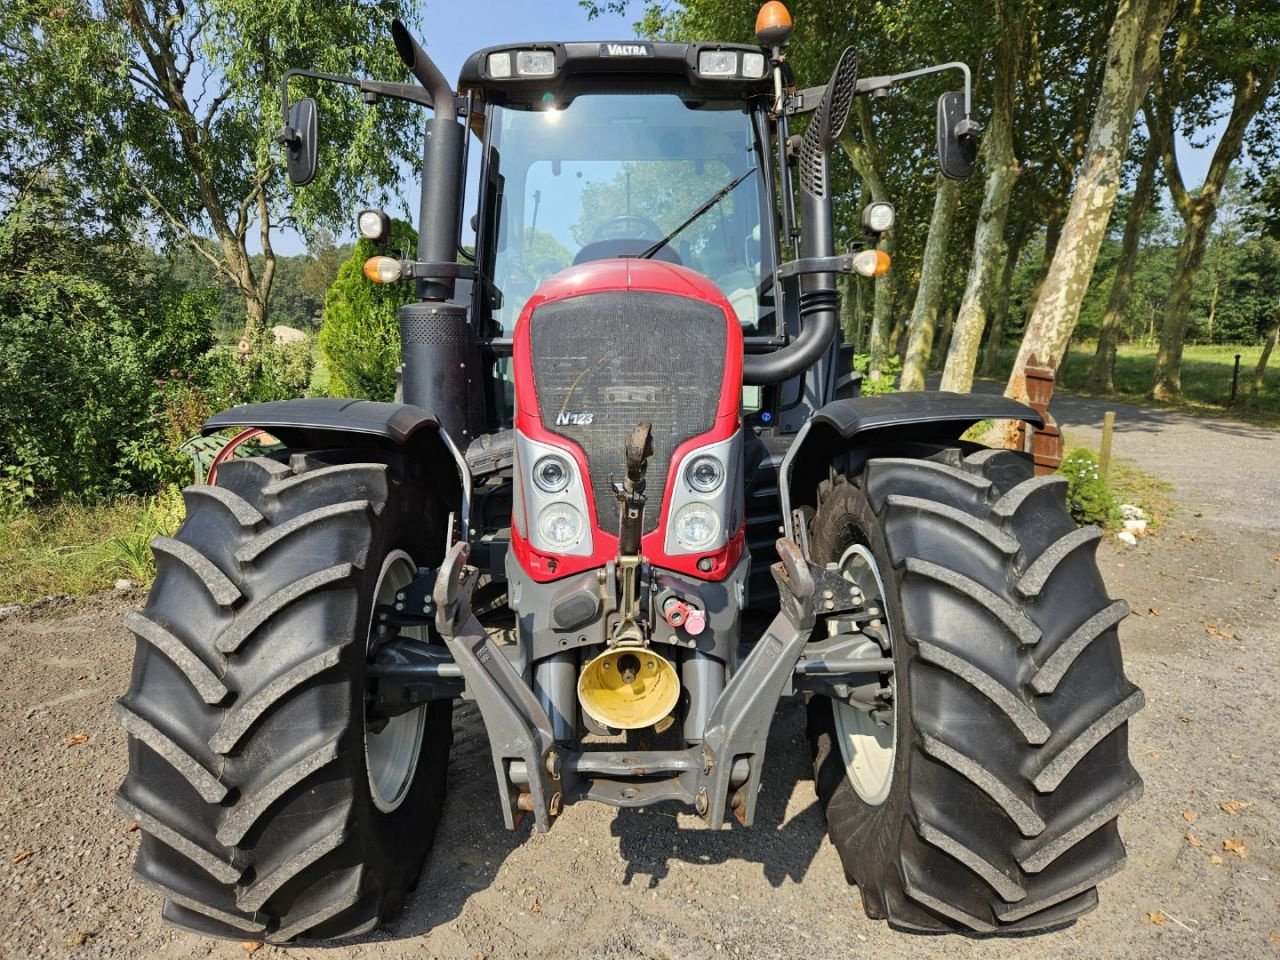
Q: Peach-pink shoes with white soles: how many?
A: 0